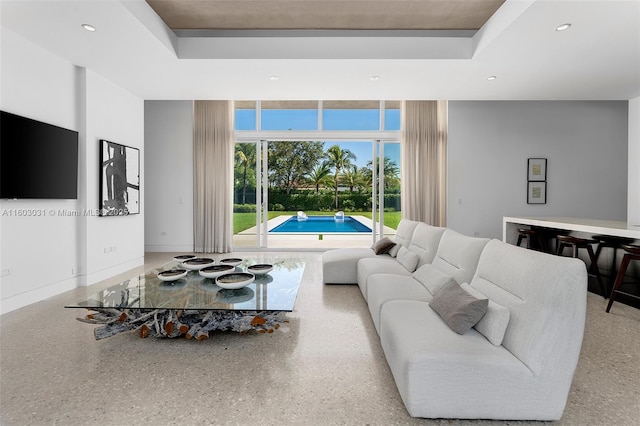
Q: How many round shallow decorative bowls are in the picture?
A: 7